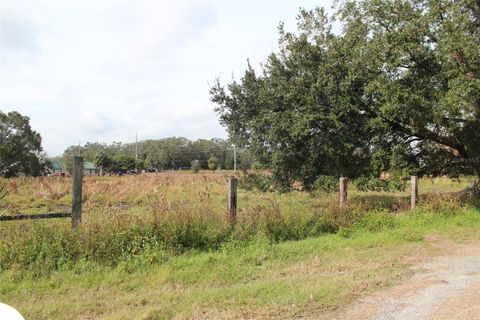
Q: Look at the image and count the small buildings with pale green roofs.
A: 2